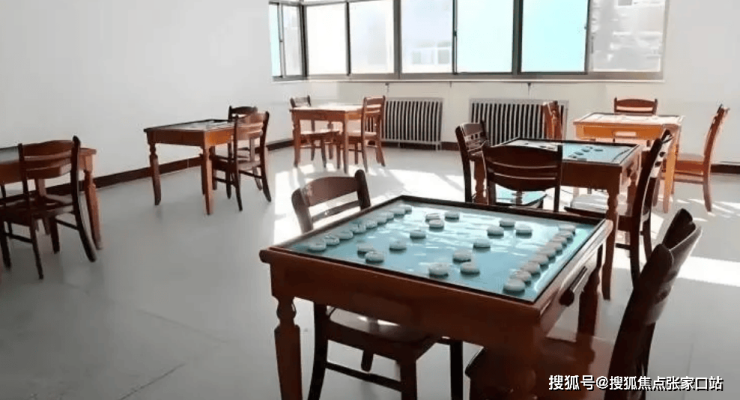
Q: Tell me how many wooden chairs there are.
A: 13